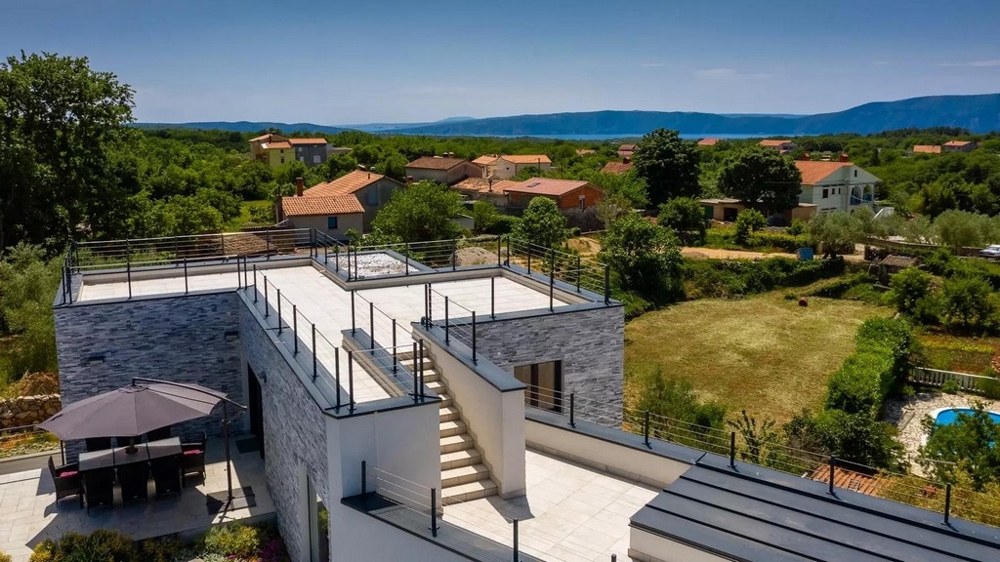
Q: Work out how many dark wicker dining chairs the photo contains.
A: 8